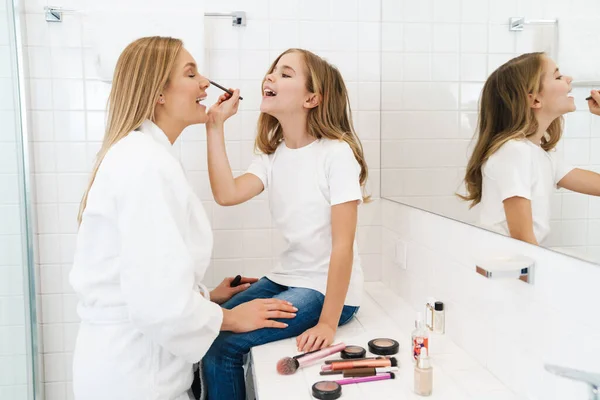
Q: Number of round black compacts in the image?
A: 3